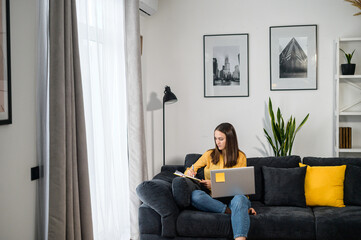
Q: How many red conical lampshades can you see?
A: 0